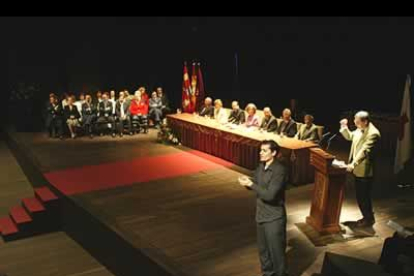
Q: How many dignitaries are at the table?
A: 7